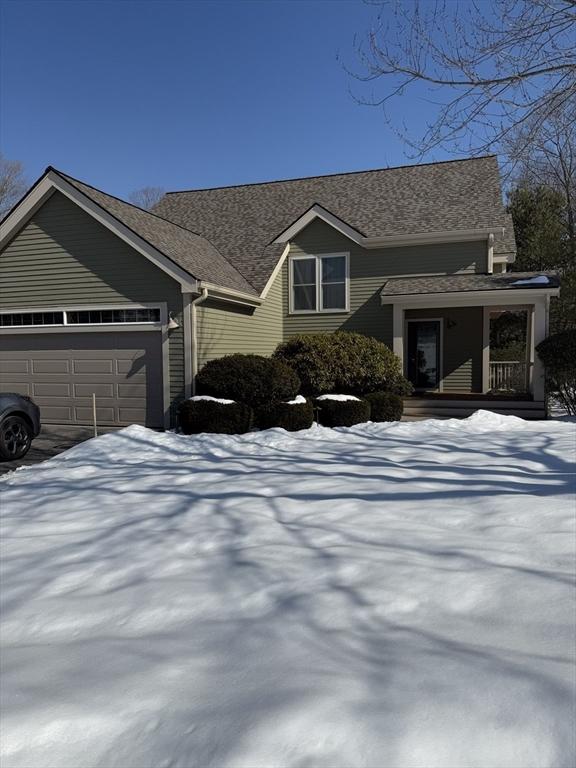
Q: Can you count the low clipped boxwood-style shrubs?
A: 4